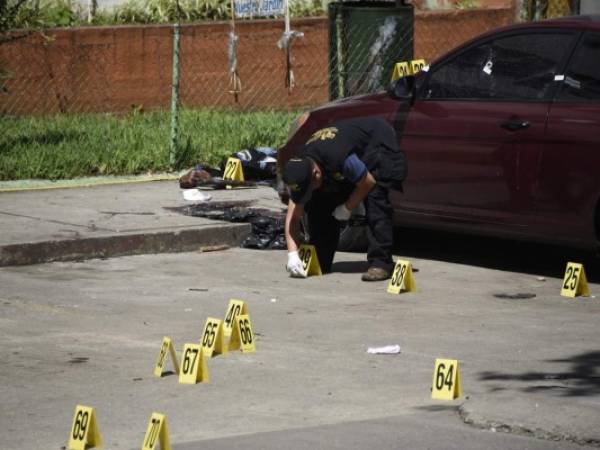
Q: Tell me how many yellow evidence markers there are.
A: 14